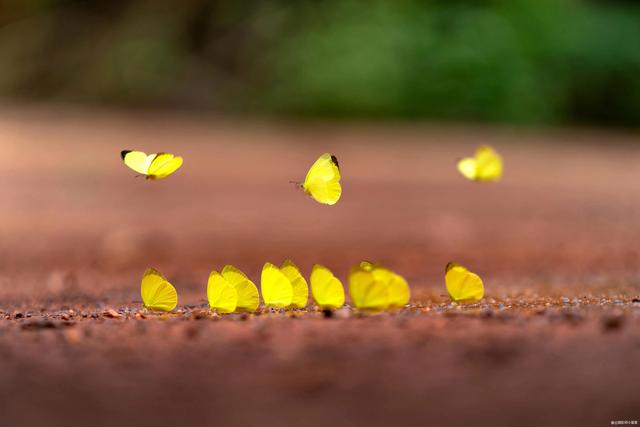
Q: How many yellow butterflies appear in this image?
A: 12